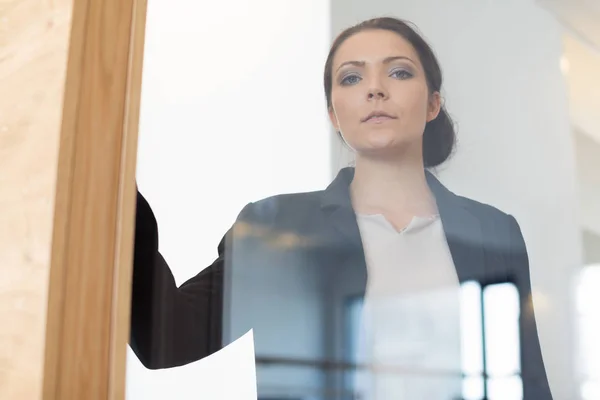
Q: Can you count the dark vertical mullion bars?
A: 1